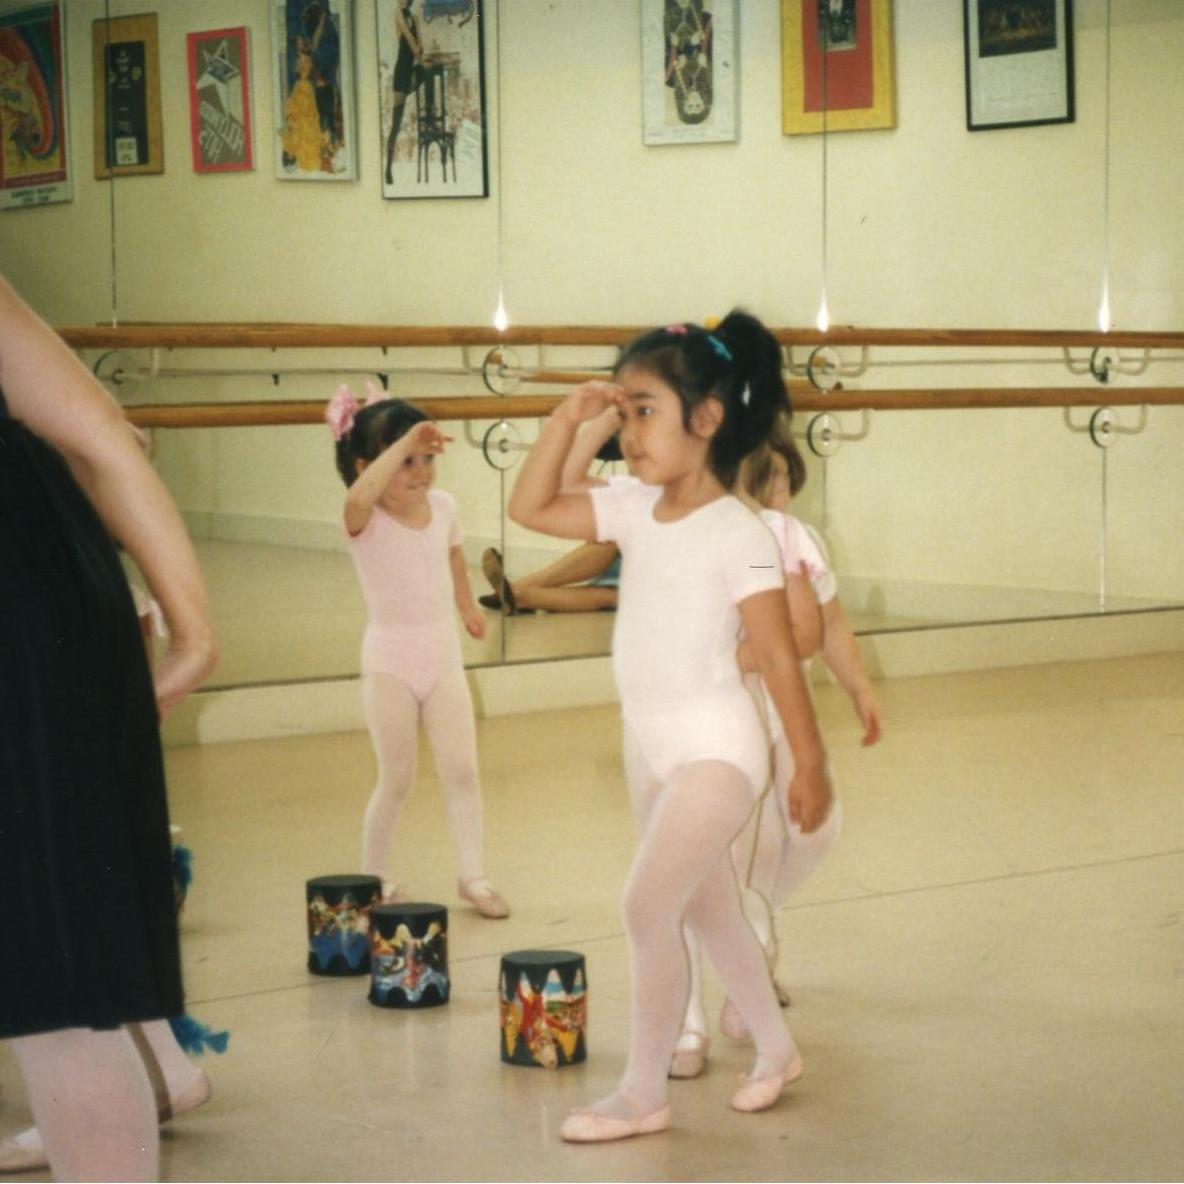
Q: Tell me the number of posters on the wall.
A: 8